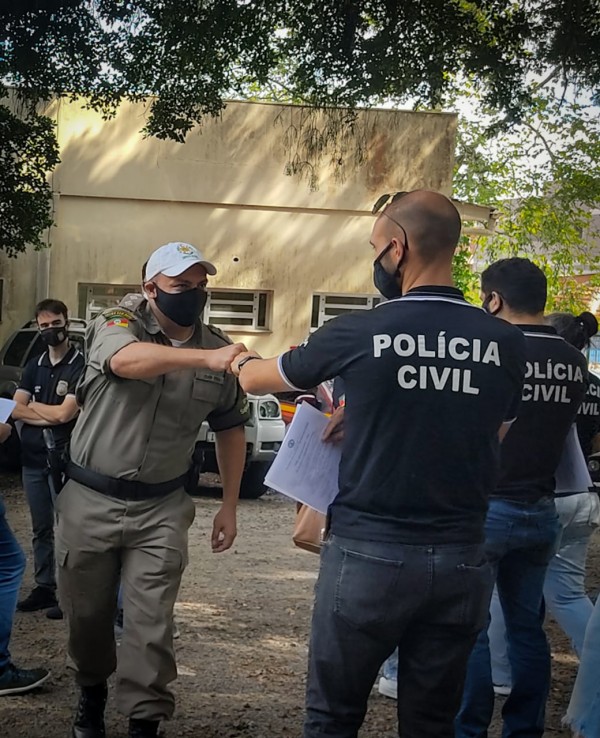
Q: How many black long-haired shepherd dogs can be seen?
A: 0